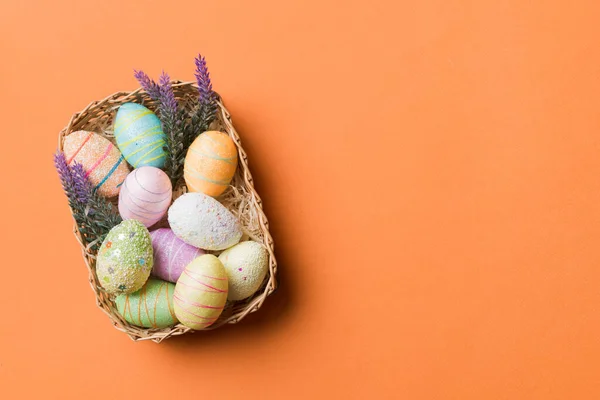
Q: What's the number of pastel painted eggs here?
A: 10